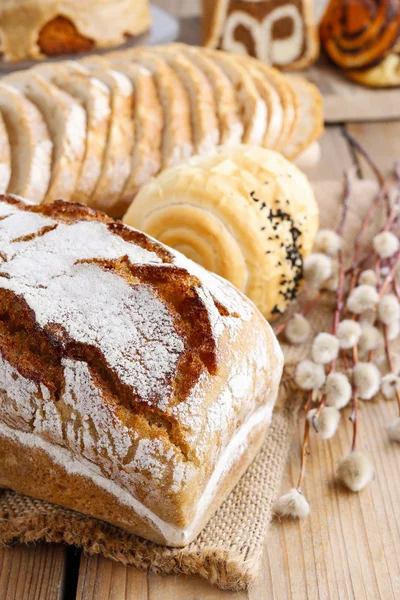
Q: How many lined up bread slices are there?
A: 13